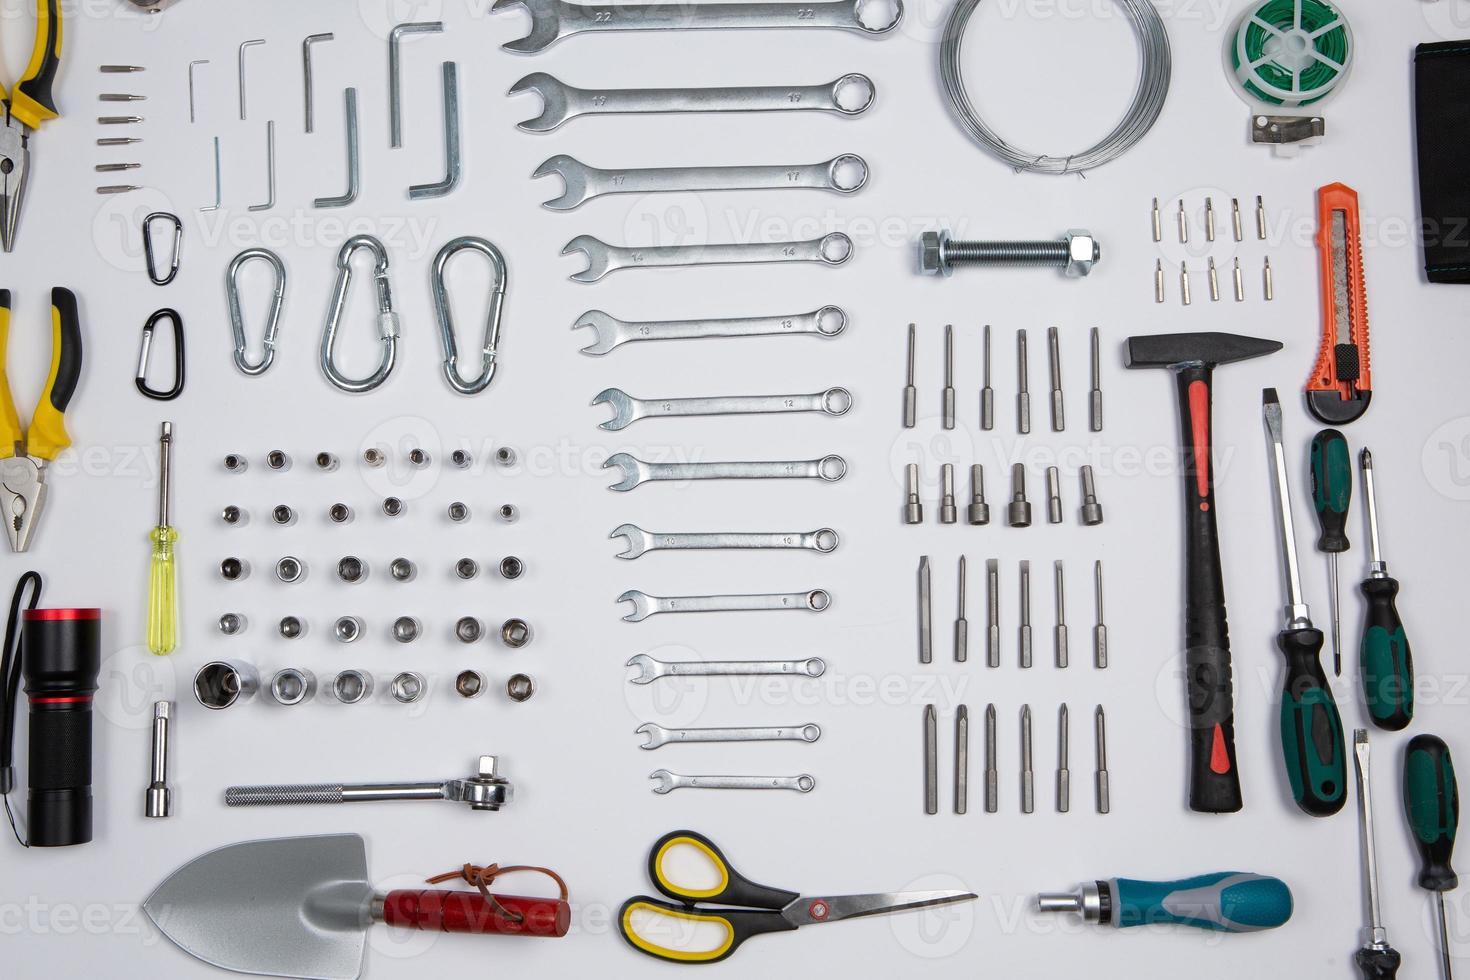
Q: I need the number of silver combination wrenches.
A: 12